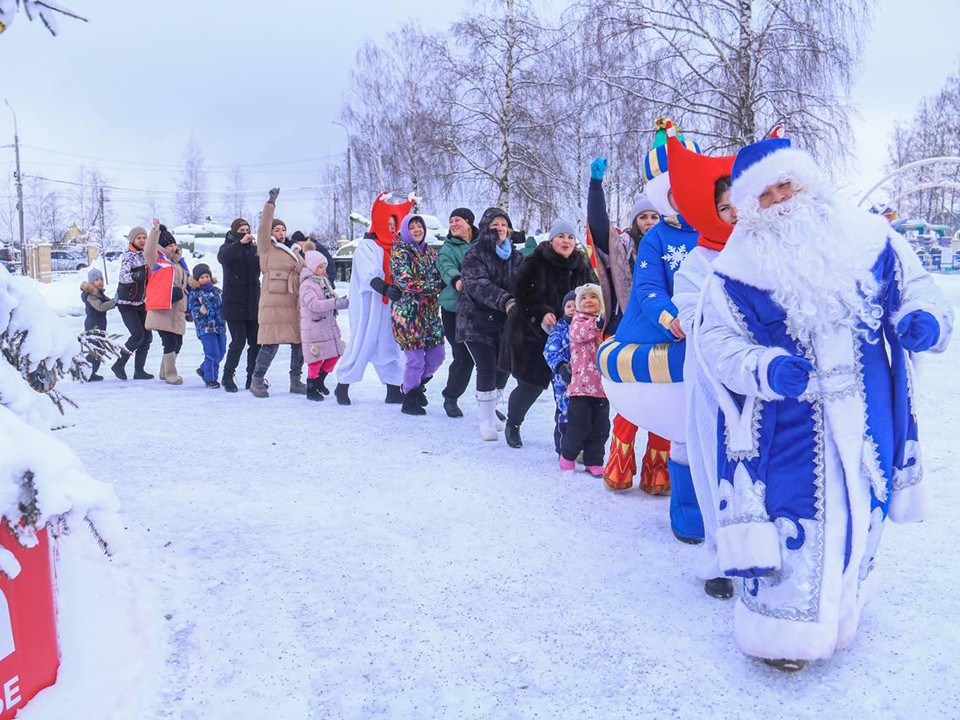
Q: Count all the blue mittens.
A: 3